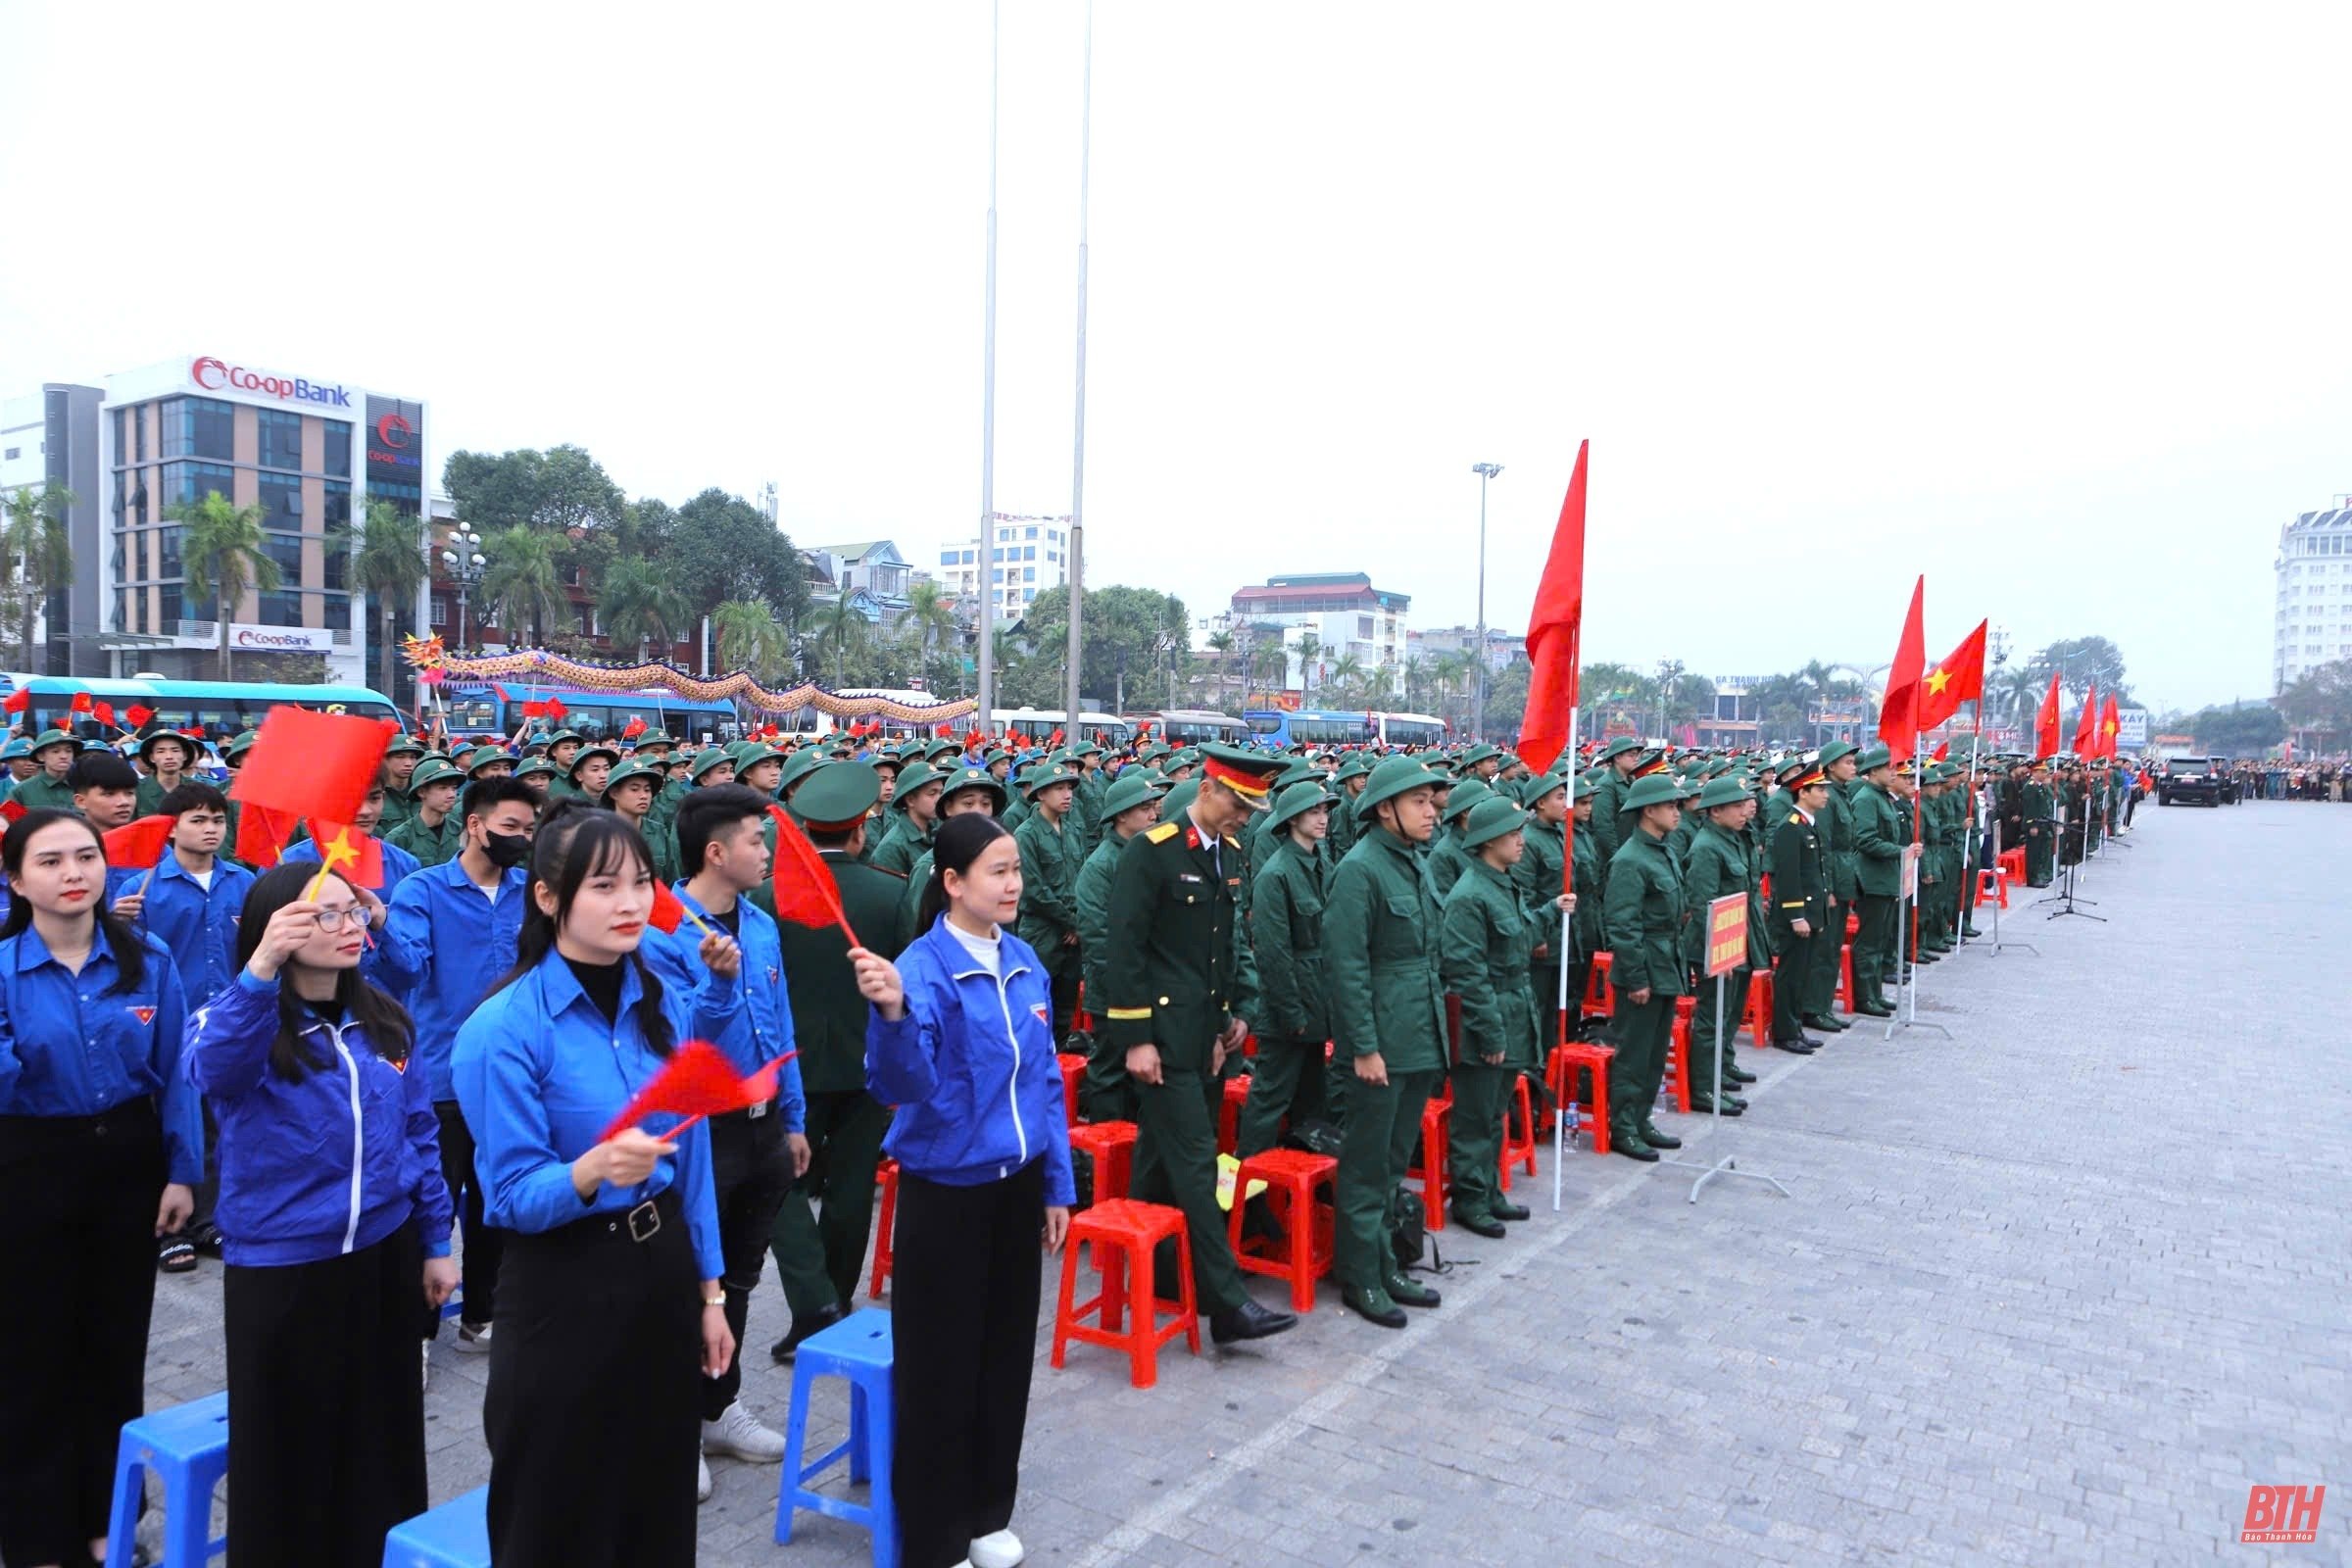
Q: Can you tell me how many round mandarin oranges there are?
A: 0